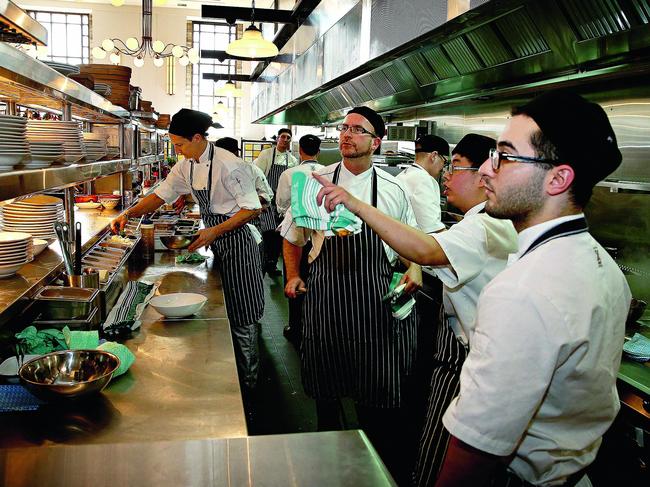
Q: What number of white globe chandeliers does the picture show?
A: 1